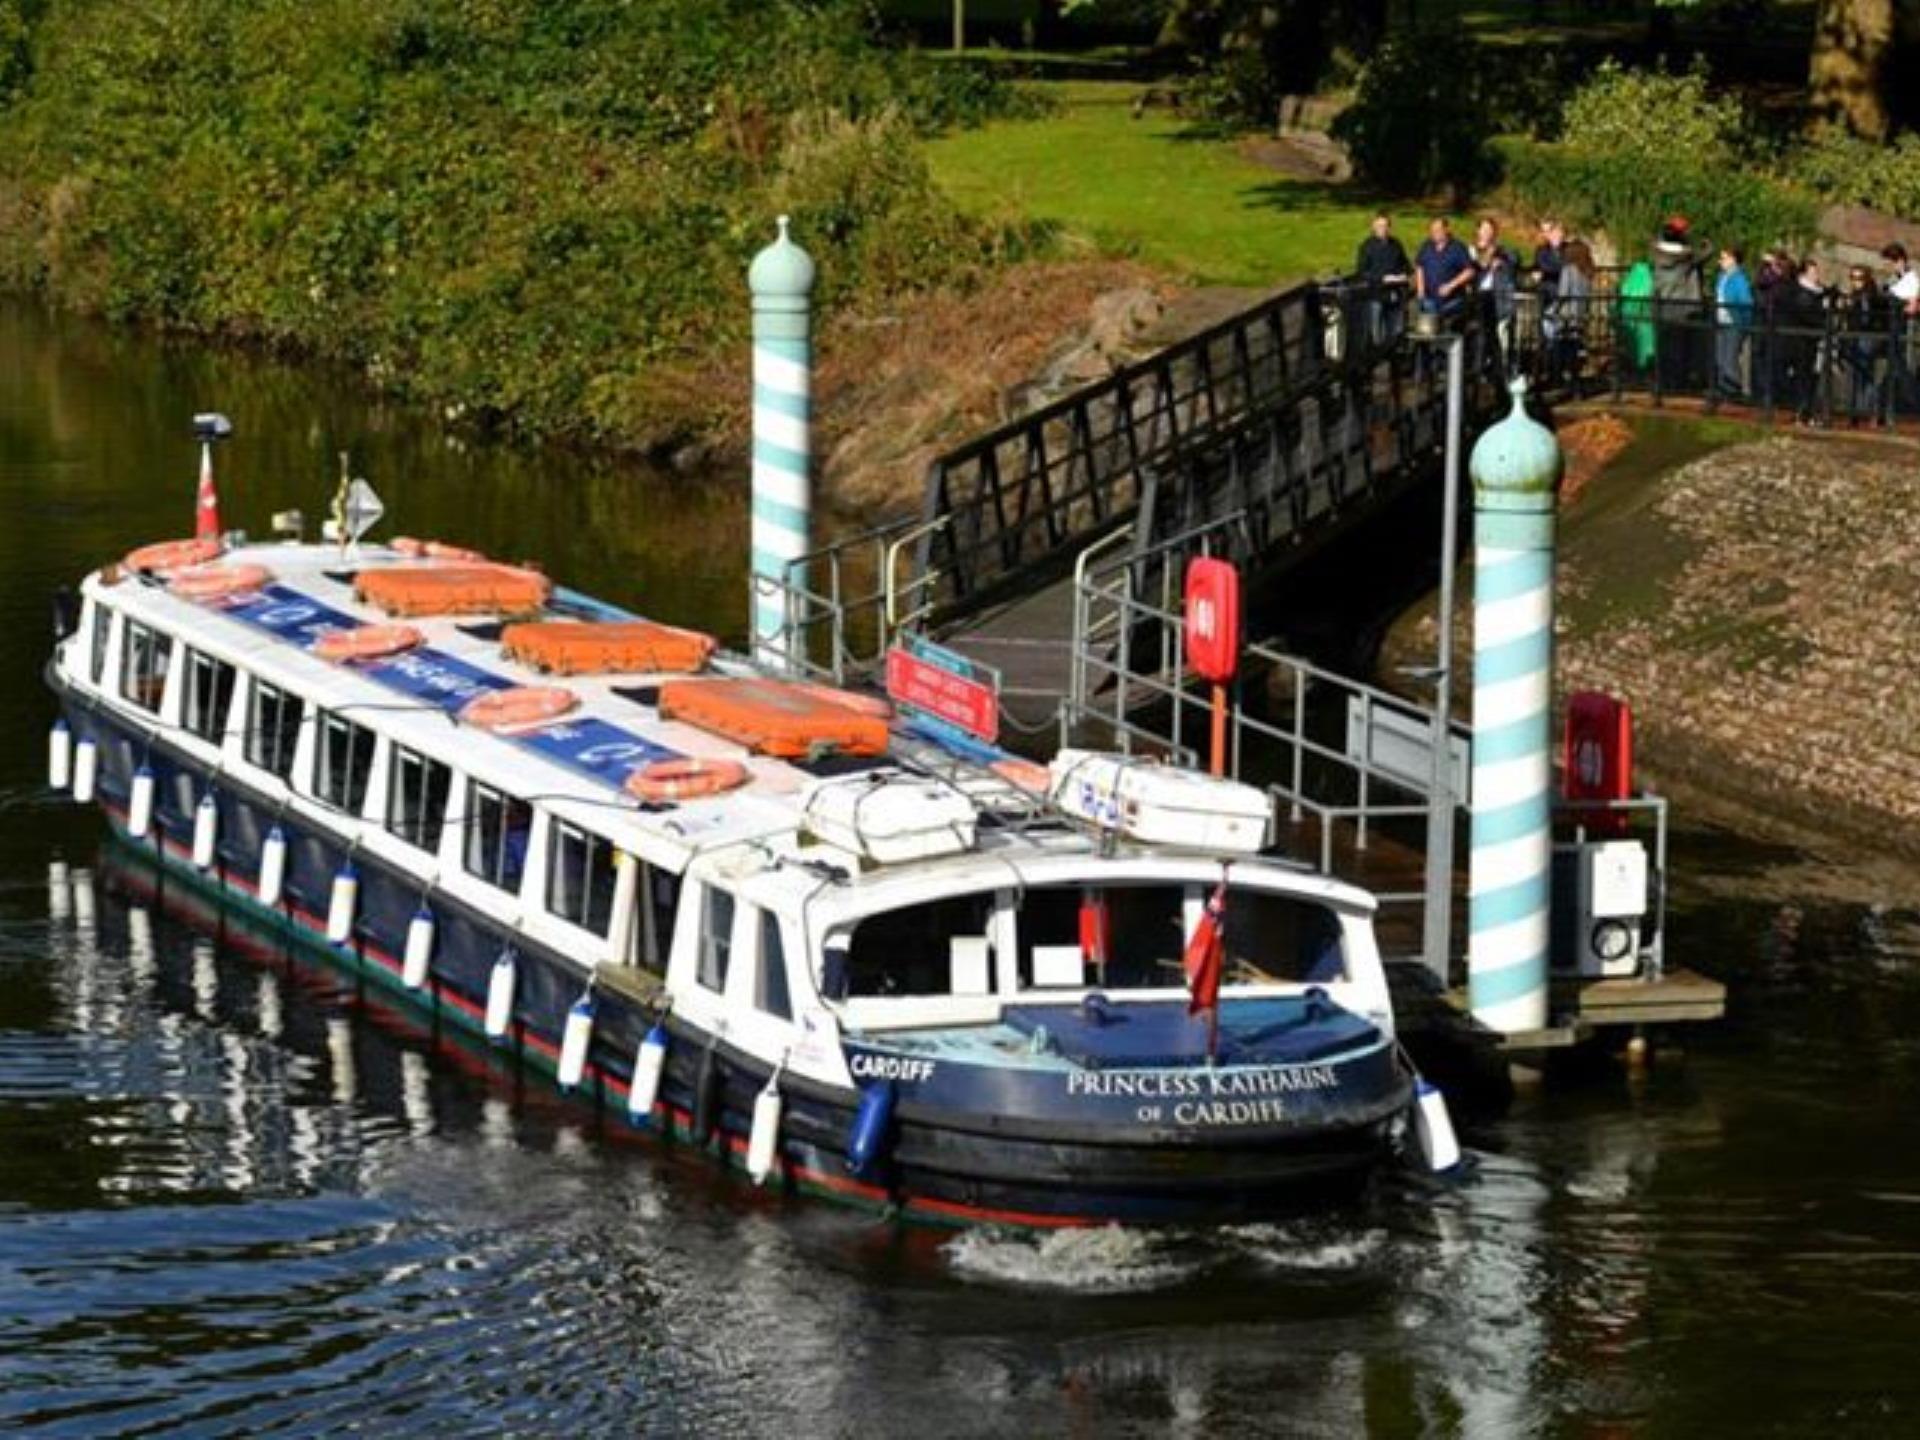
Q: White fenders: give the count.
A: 12